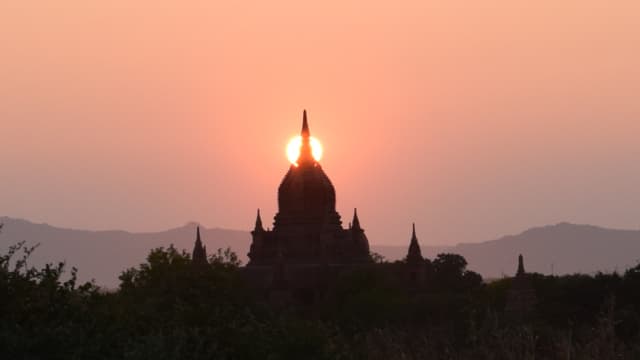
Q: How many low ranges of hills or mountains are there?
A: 2